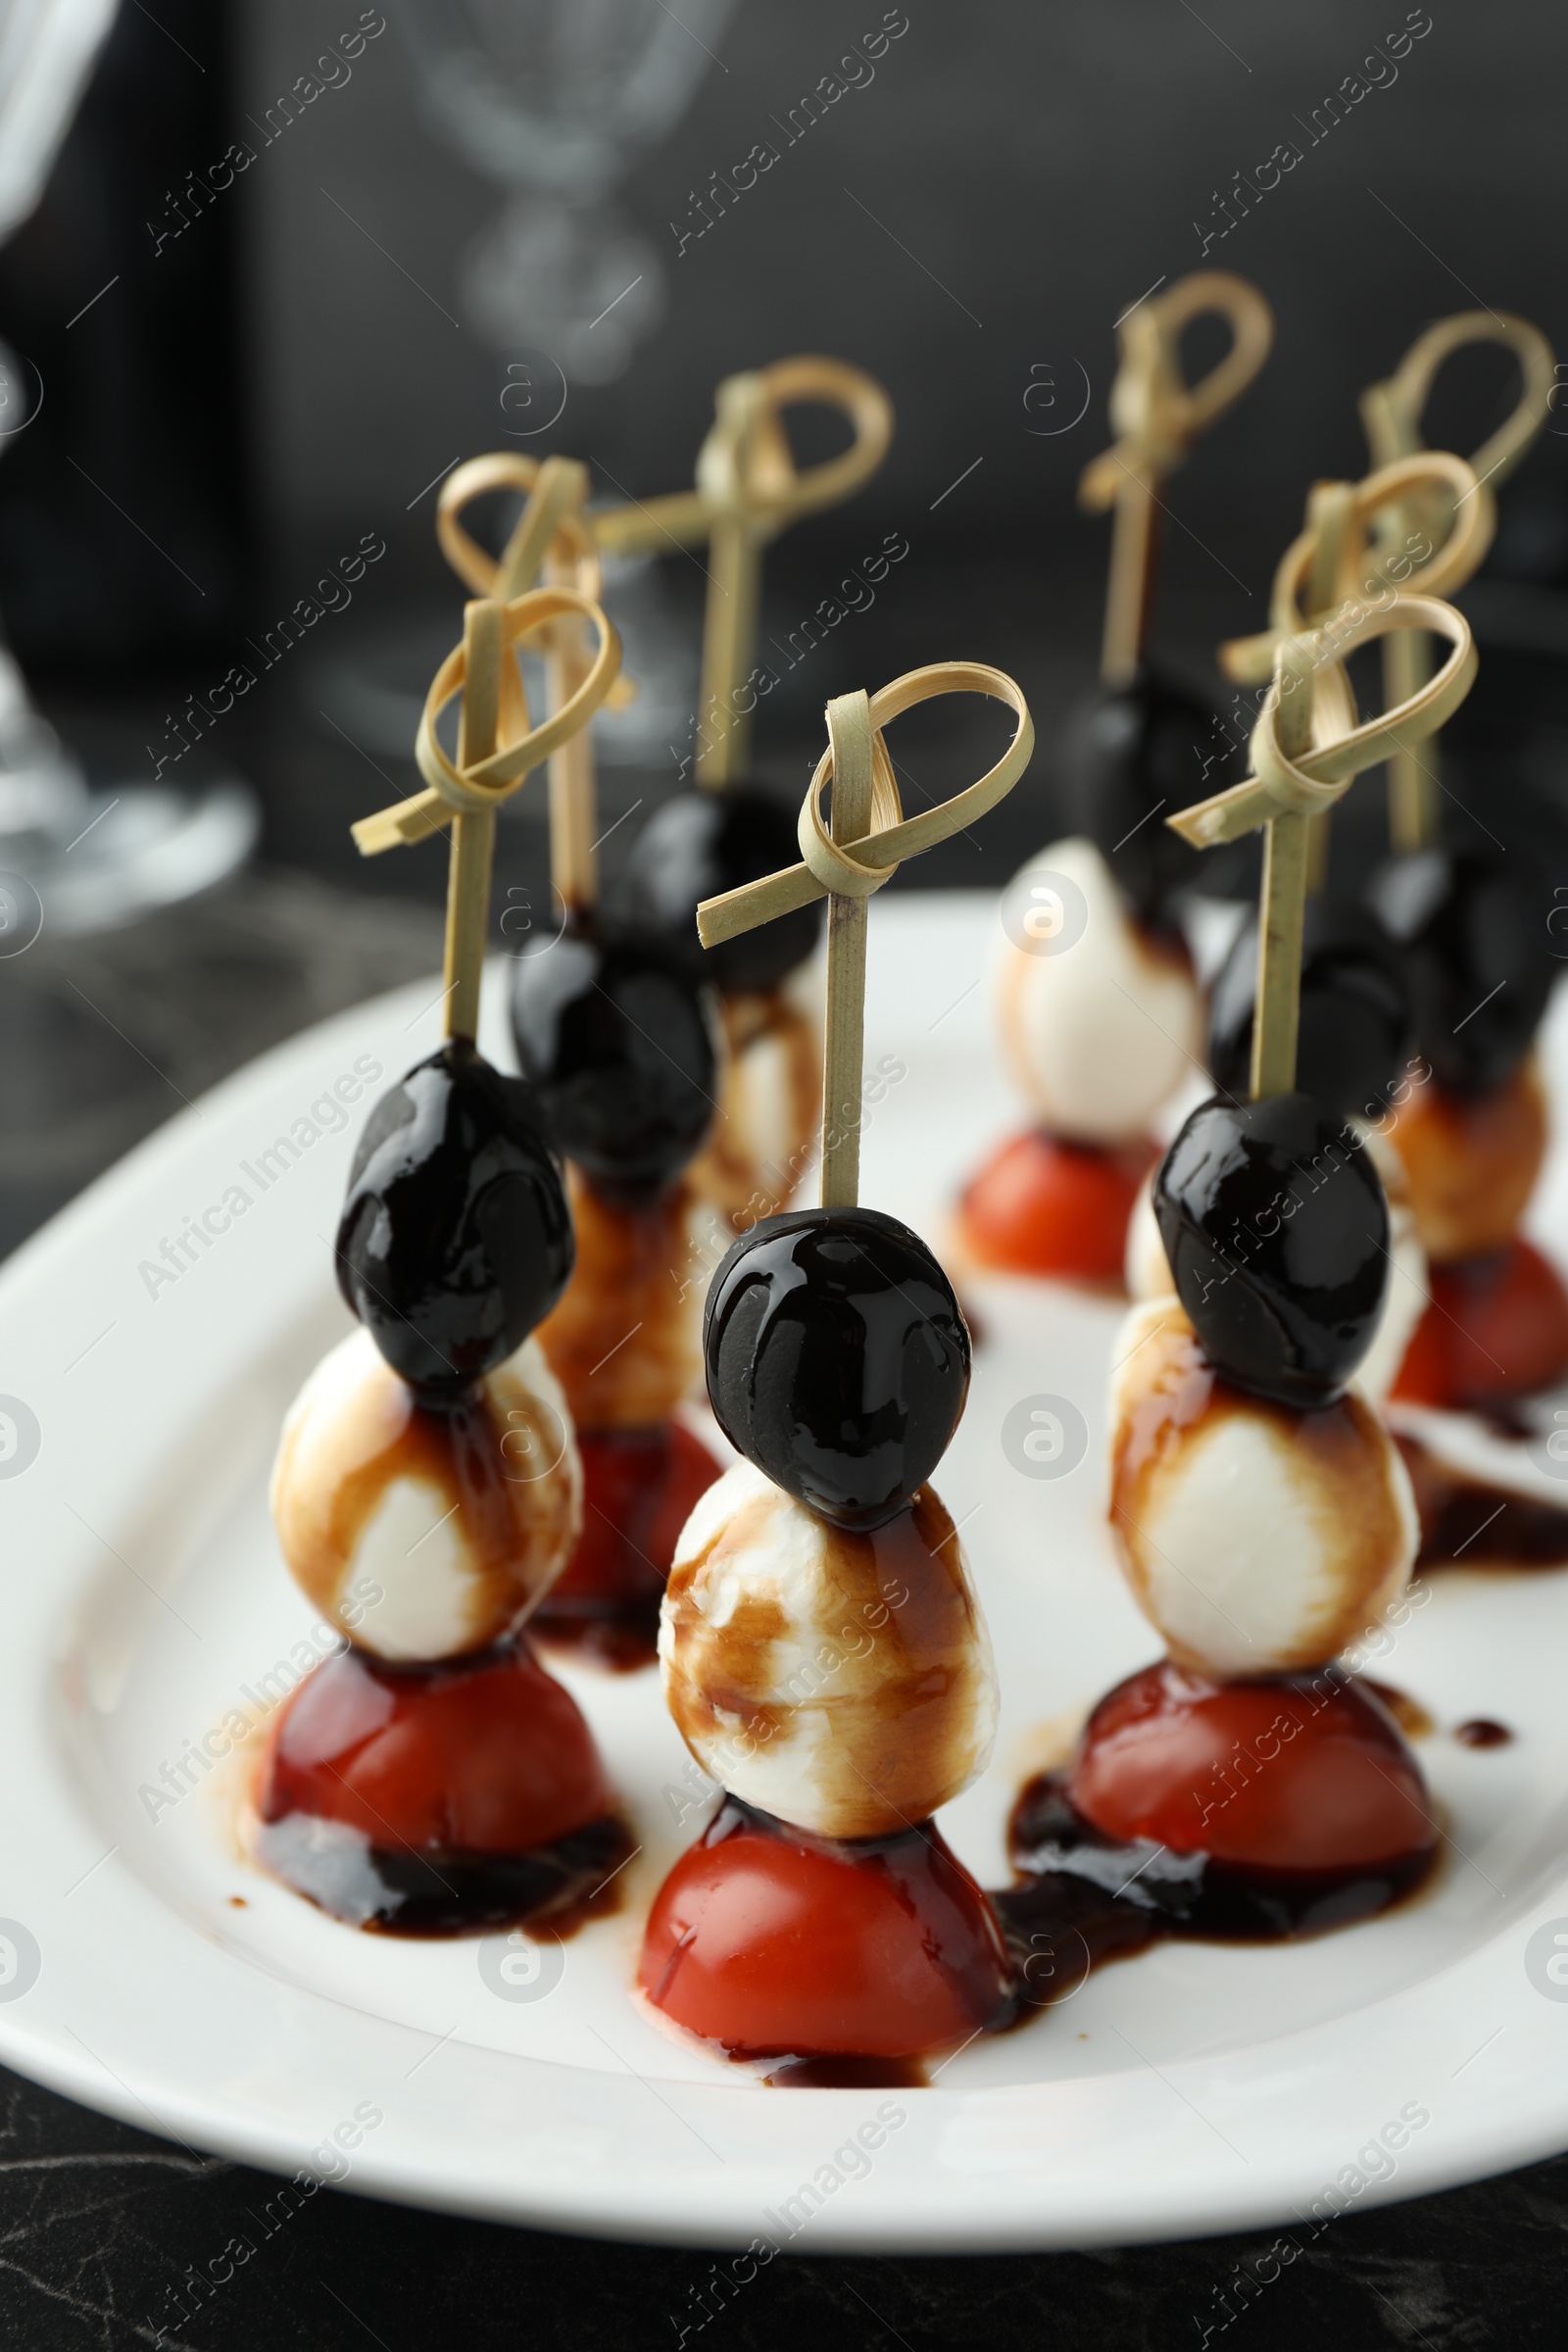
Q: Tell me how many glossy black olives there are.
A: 8